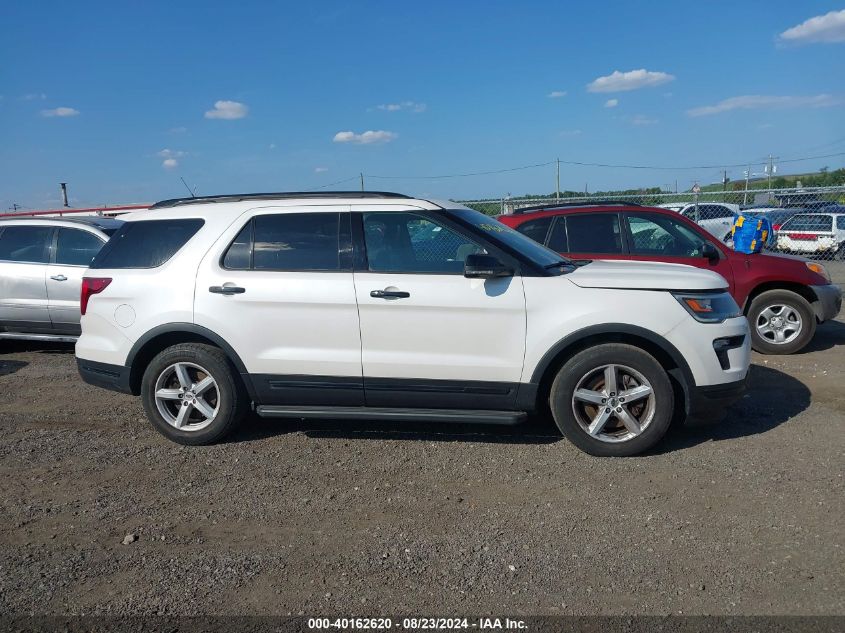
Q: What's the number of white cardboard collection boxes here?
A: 0